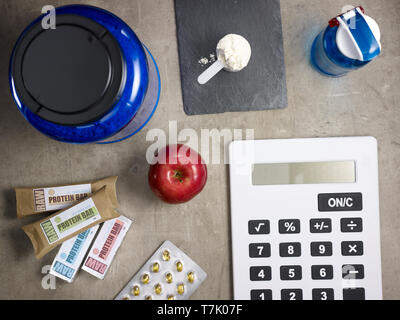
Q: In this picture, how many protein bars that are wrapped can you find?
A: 4